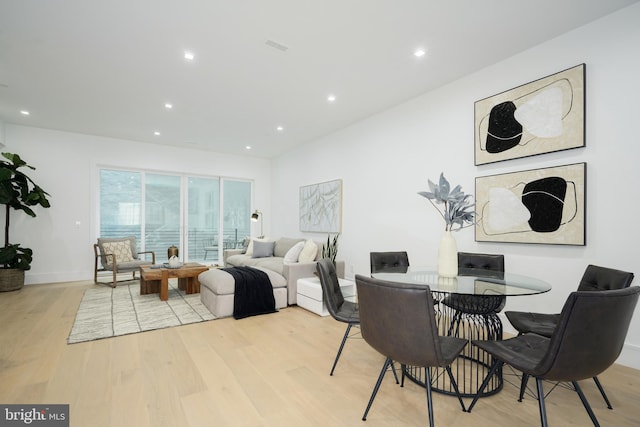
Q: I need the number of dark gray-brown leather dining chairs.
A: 6